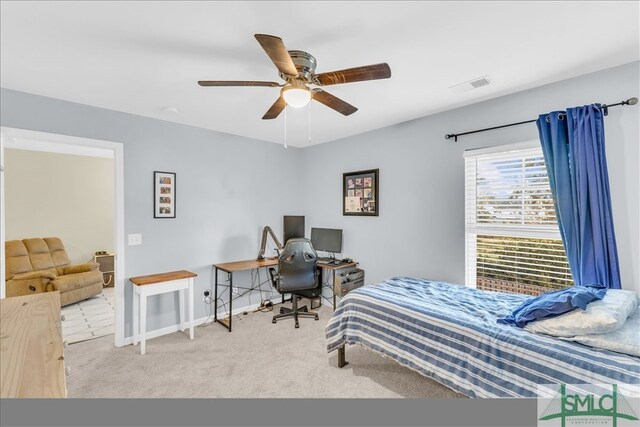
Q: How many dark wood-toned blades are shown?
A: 5